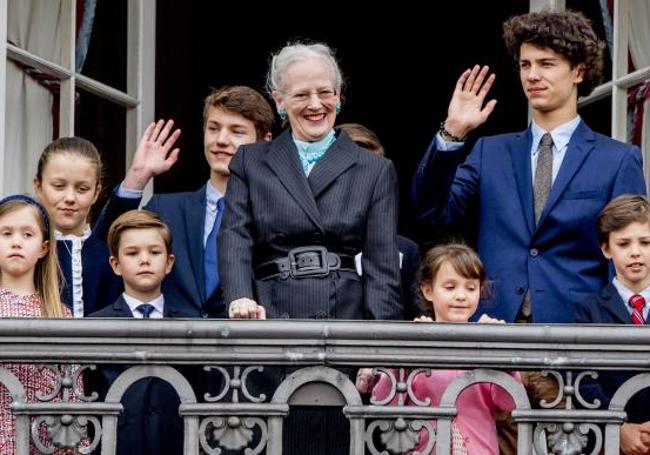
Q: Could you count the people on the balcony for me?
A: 9